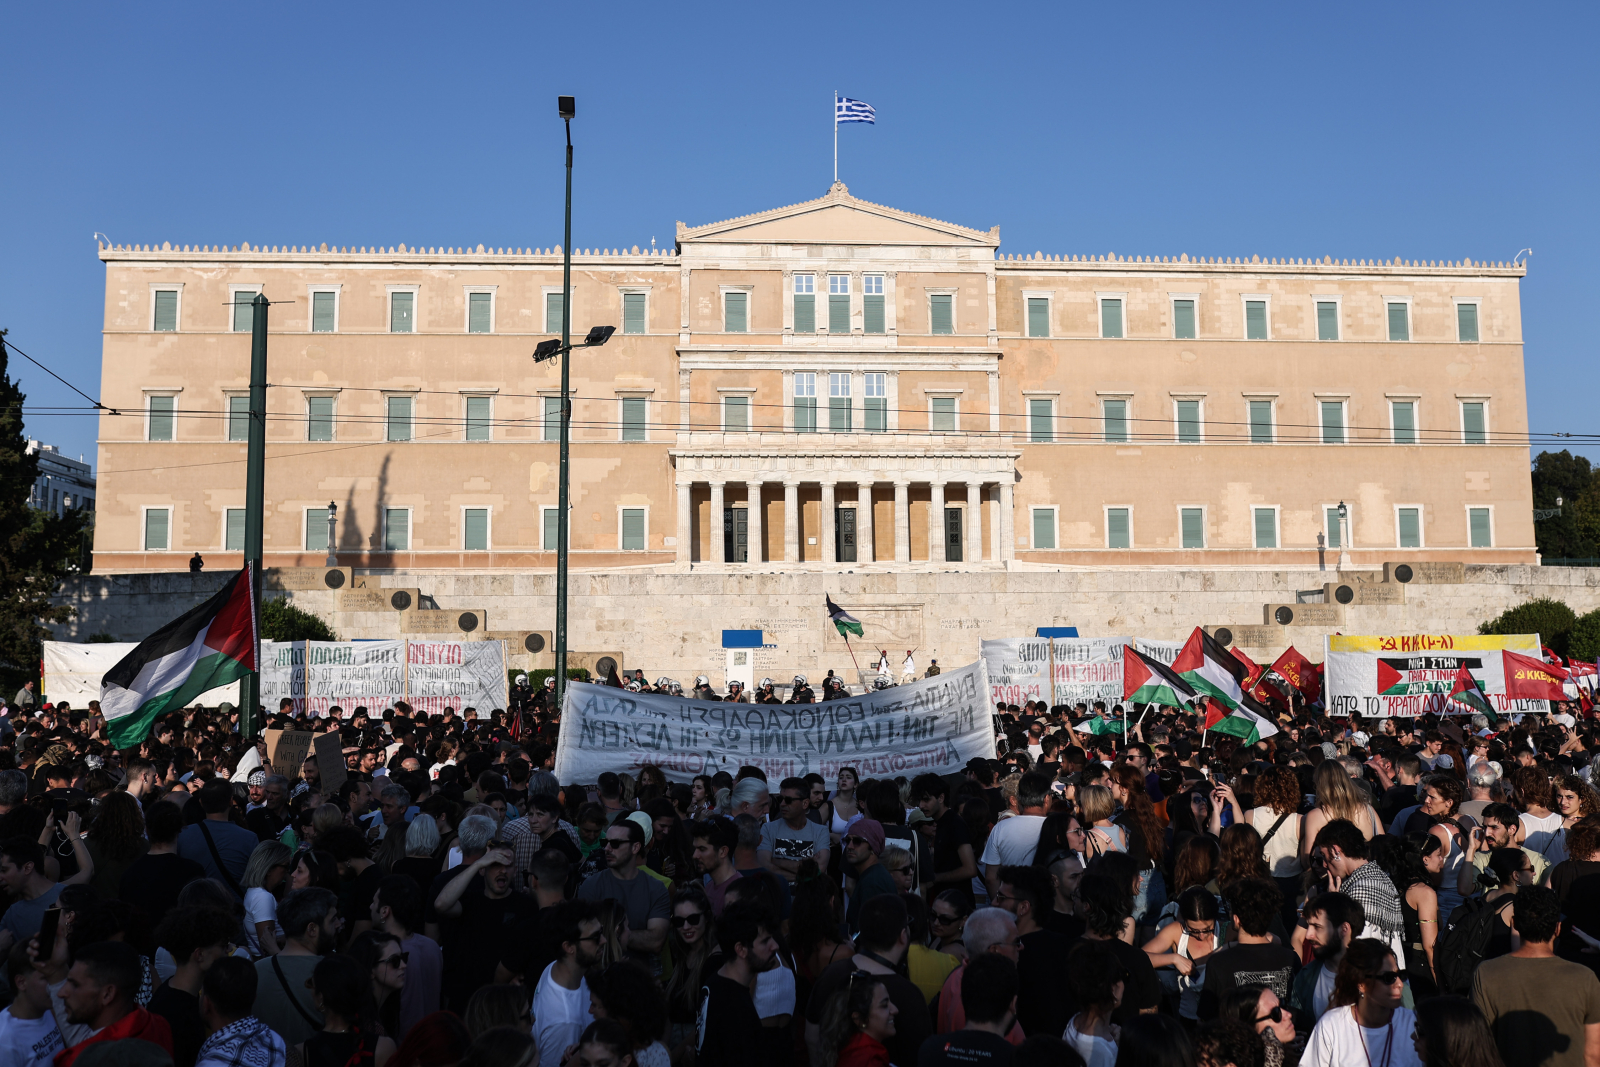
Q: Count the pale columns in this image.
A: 10